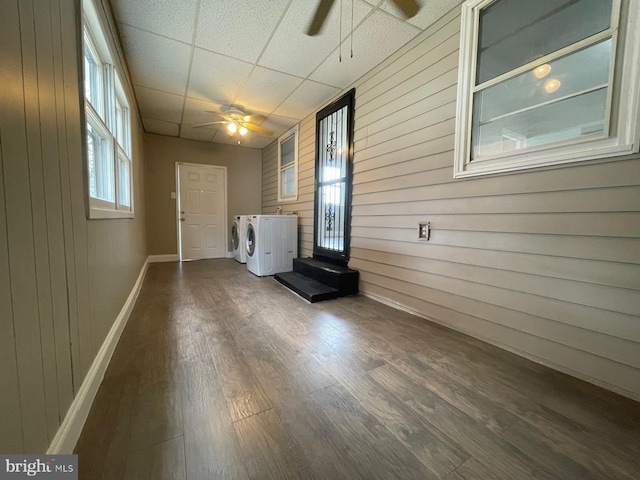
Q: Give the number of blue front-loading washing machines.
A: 0